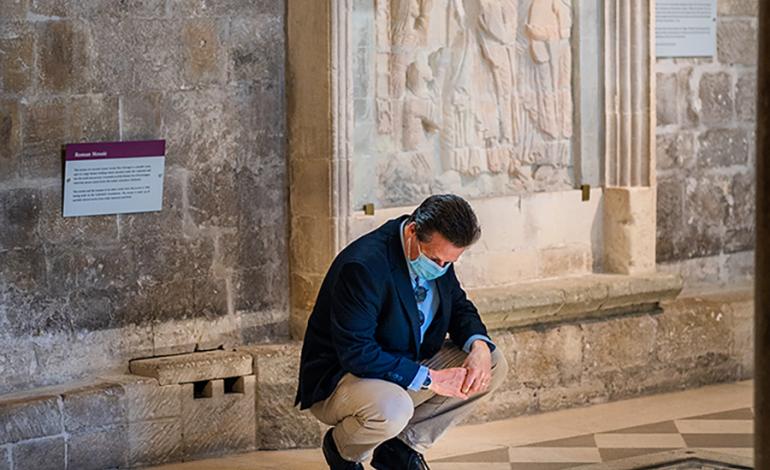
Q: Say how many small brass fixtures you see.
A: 2